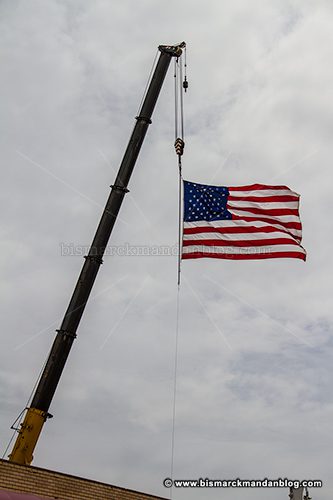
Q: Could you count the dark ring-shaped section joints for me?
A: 4